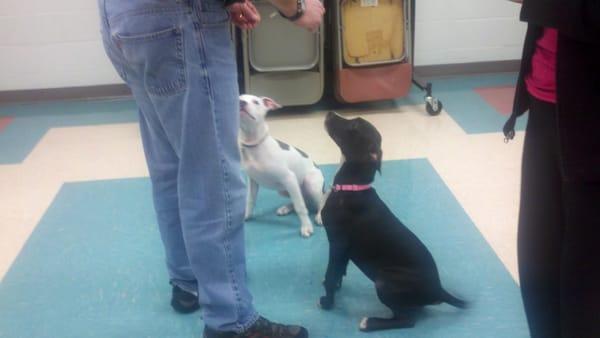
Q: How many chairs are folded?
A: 2